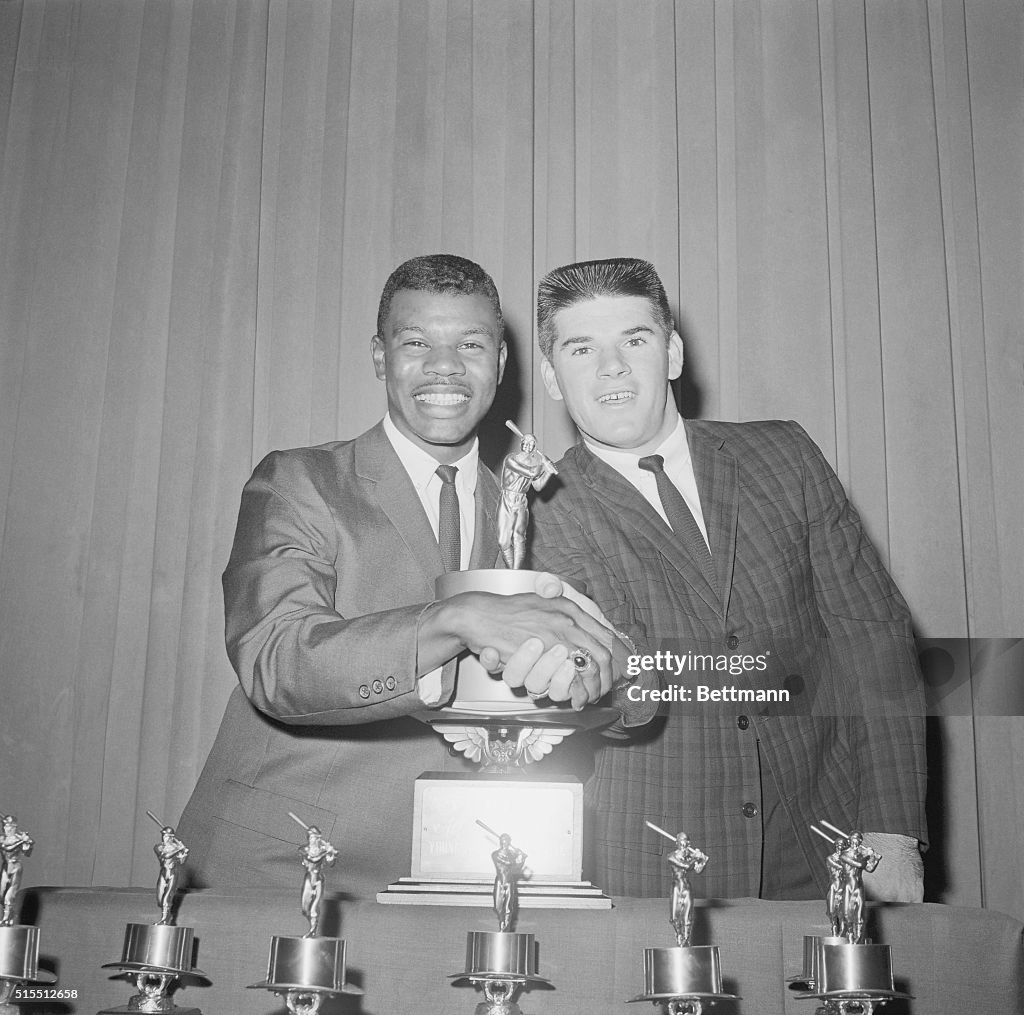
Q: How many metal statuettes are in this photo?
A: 8